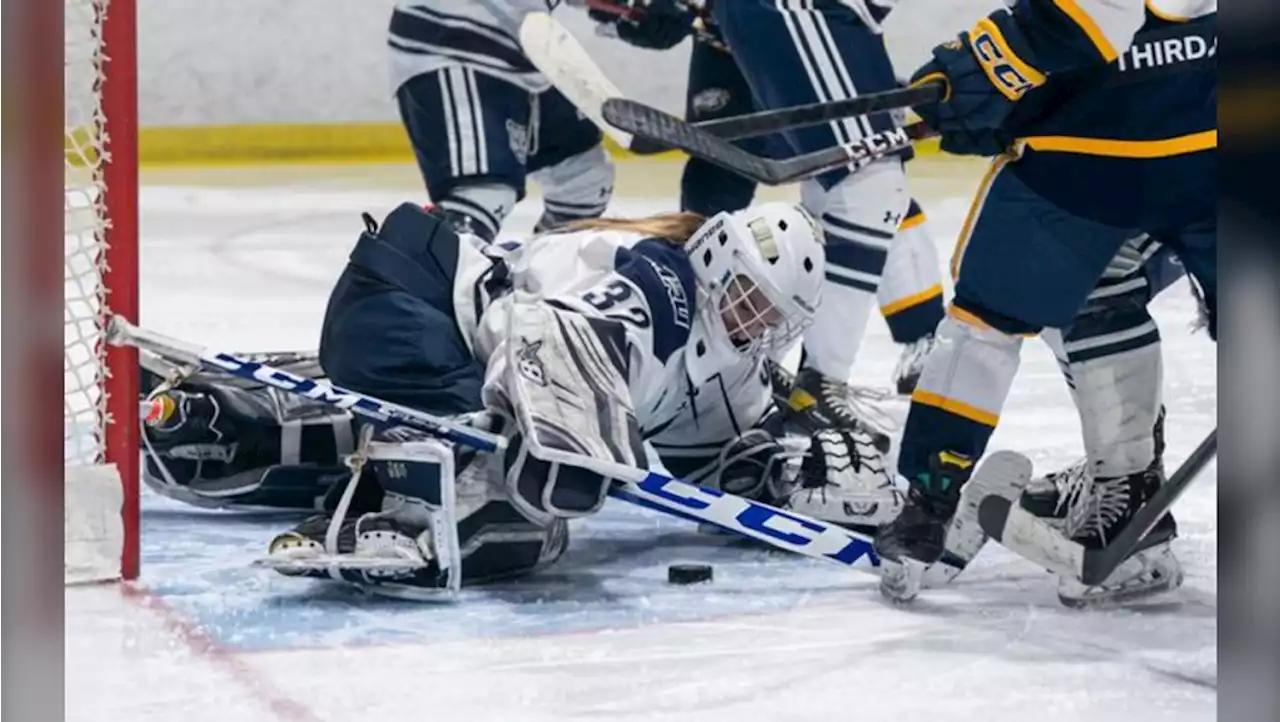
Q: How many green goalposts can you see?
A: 0